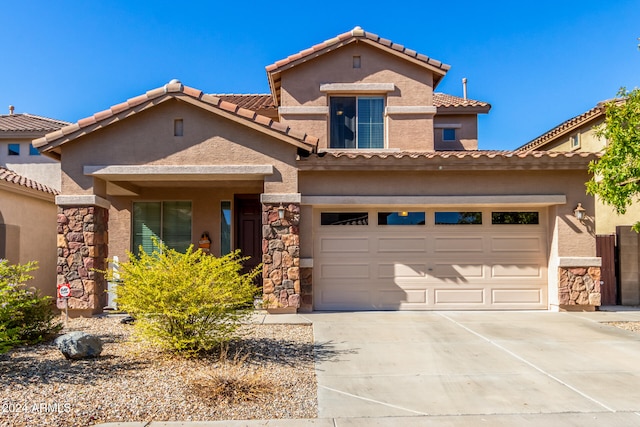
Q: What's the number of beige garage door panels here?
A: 12